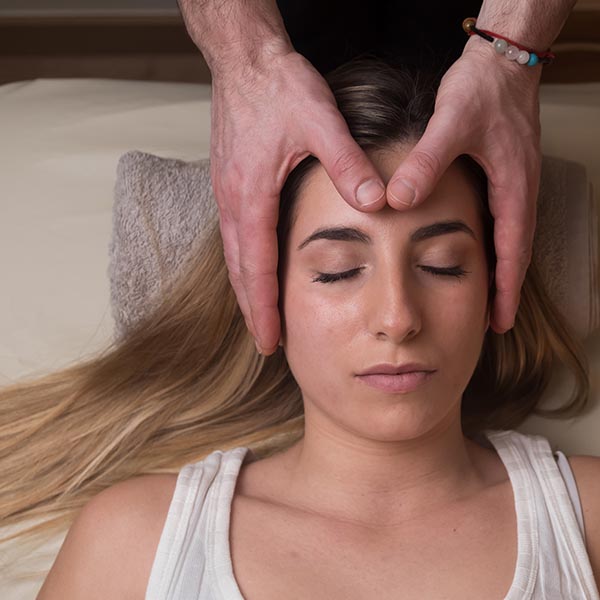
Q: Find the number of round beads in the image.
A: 5